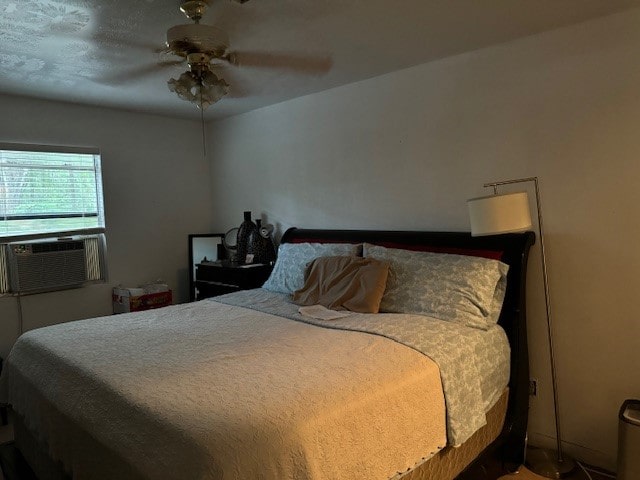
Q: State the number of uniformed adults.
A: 0